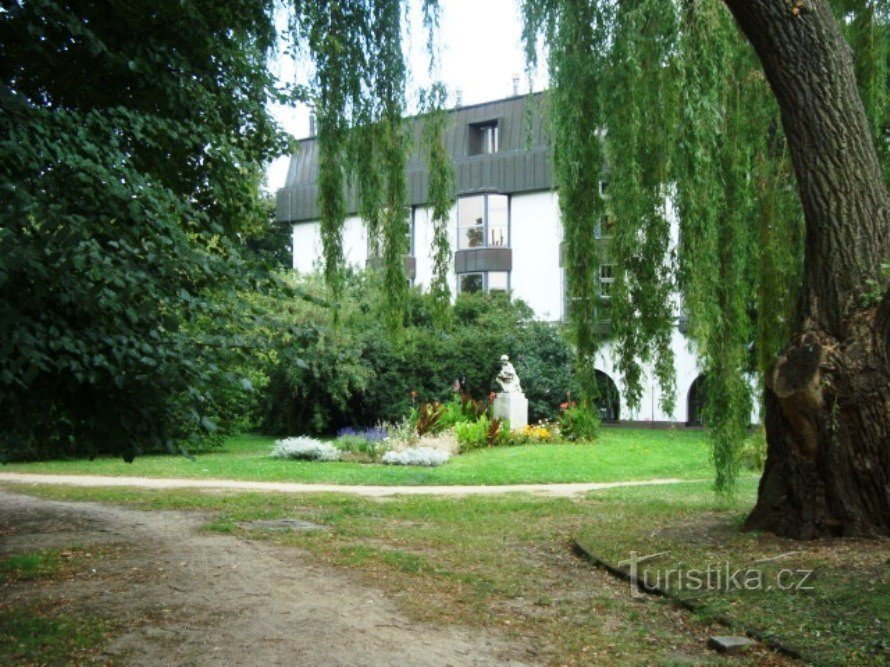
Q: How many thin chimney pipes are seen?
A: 3